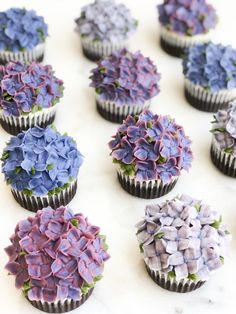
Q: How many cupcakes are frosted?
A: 11